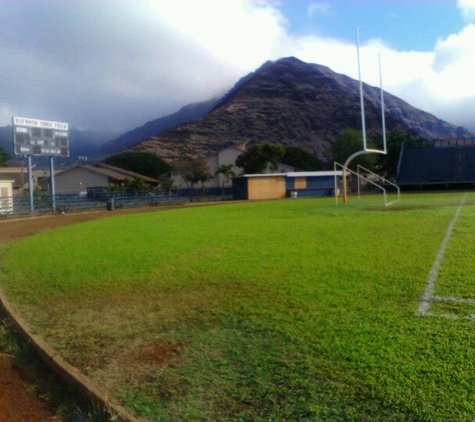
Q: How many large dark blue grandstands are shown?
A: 1